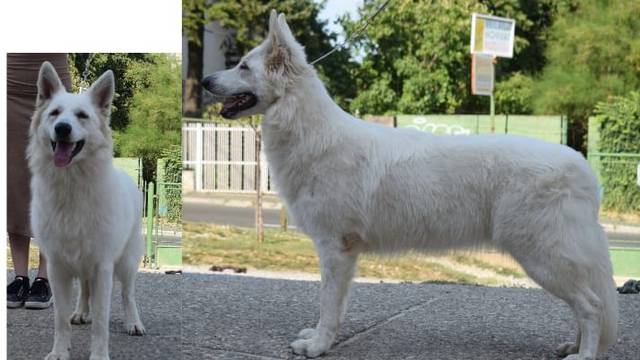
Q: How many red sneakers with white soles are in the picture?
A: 0